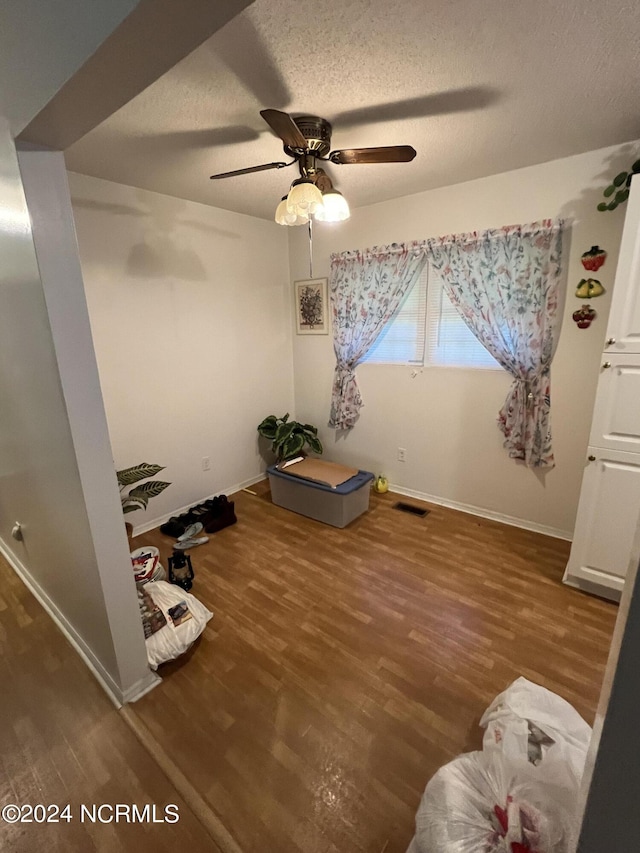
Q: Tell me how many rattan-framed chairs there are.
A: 0